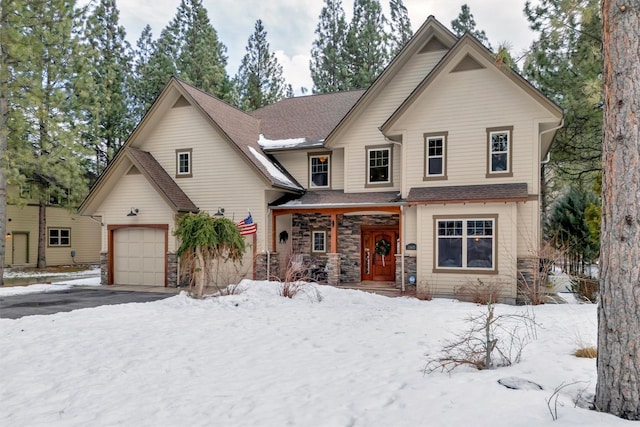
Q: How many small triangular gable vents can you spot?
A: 4